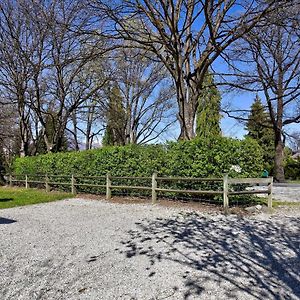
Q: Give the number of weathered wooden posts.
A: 8